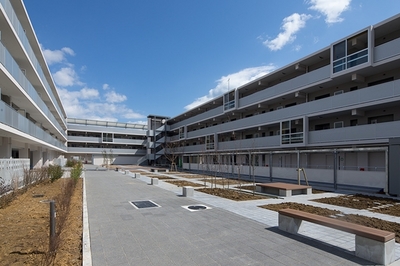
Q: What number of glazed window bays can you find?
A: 6